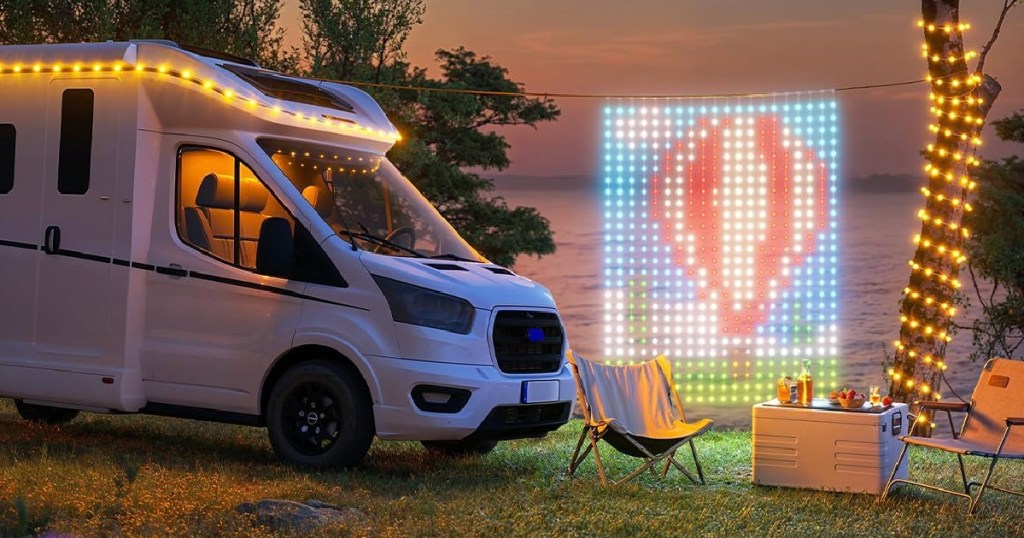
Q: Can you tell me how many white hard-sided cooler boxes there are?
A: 1